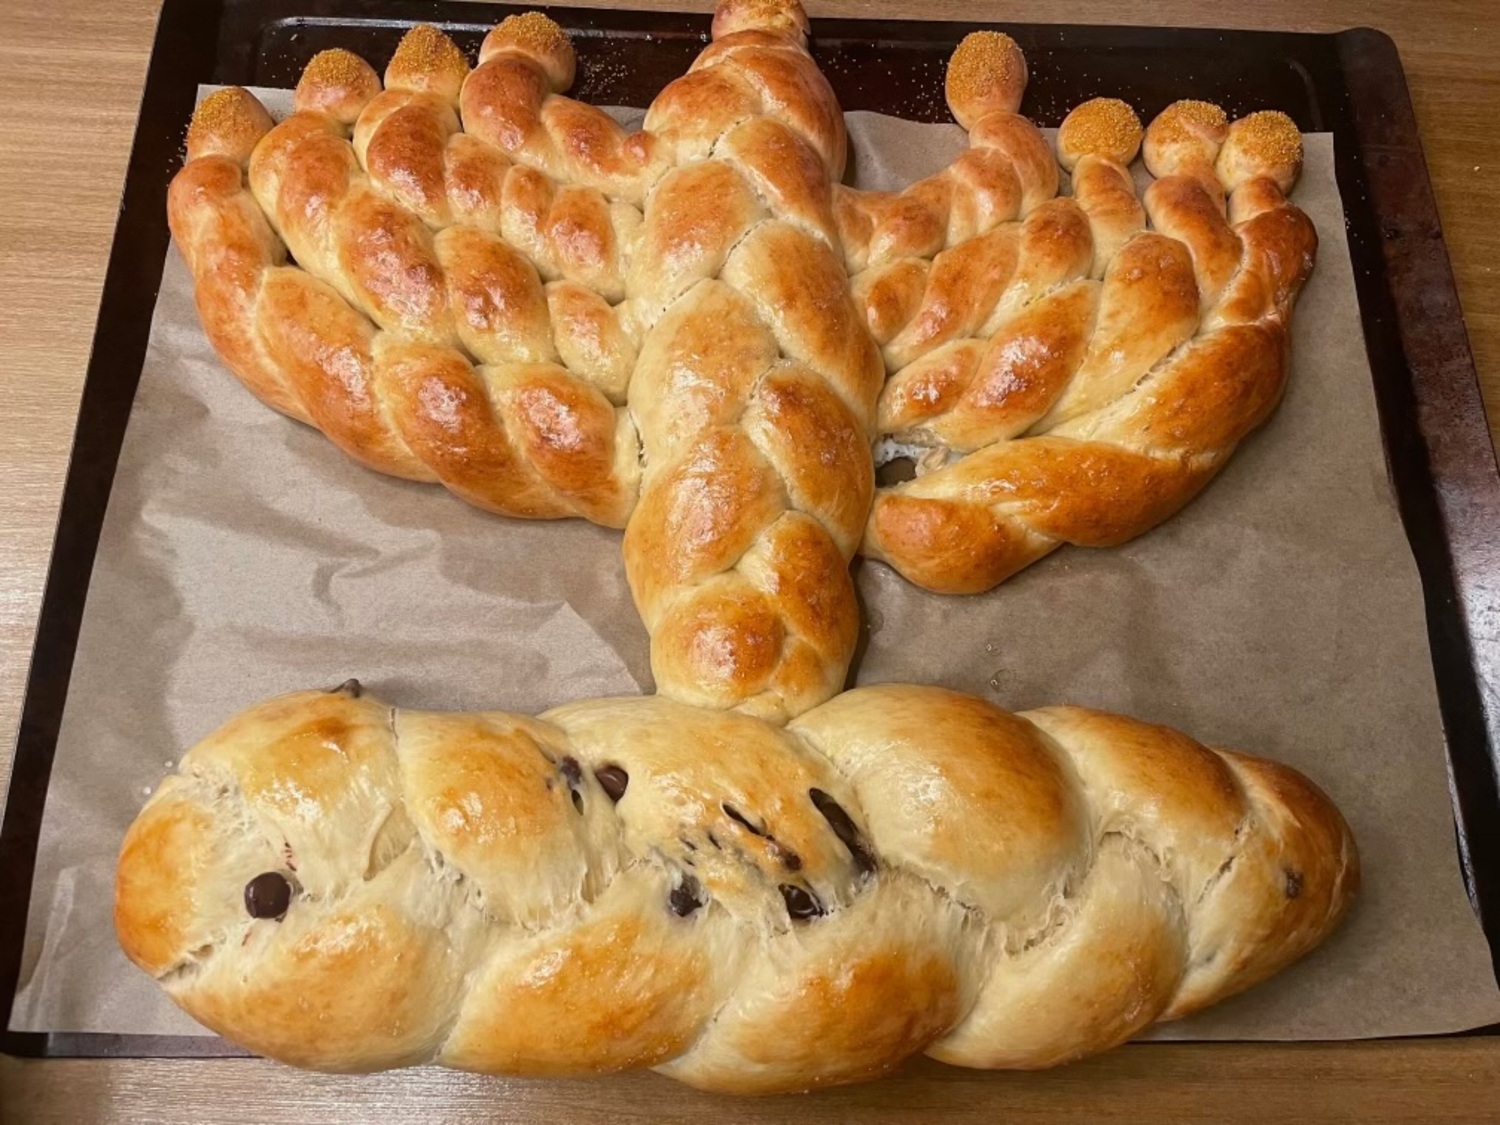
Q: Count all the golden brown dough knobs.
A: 9